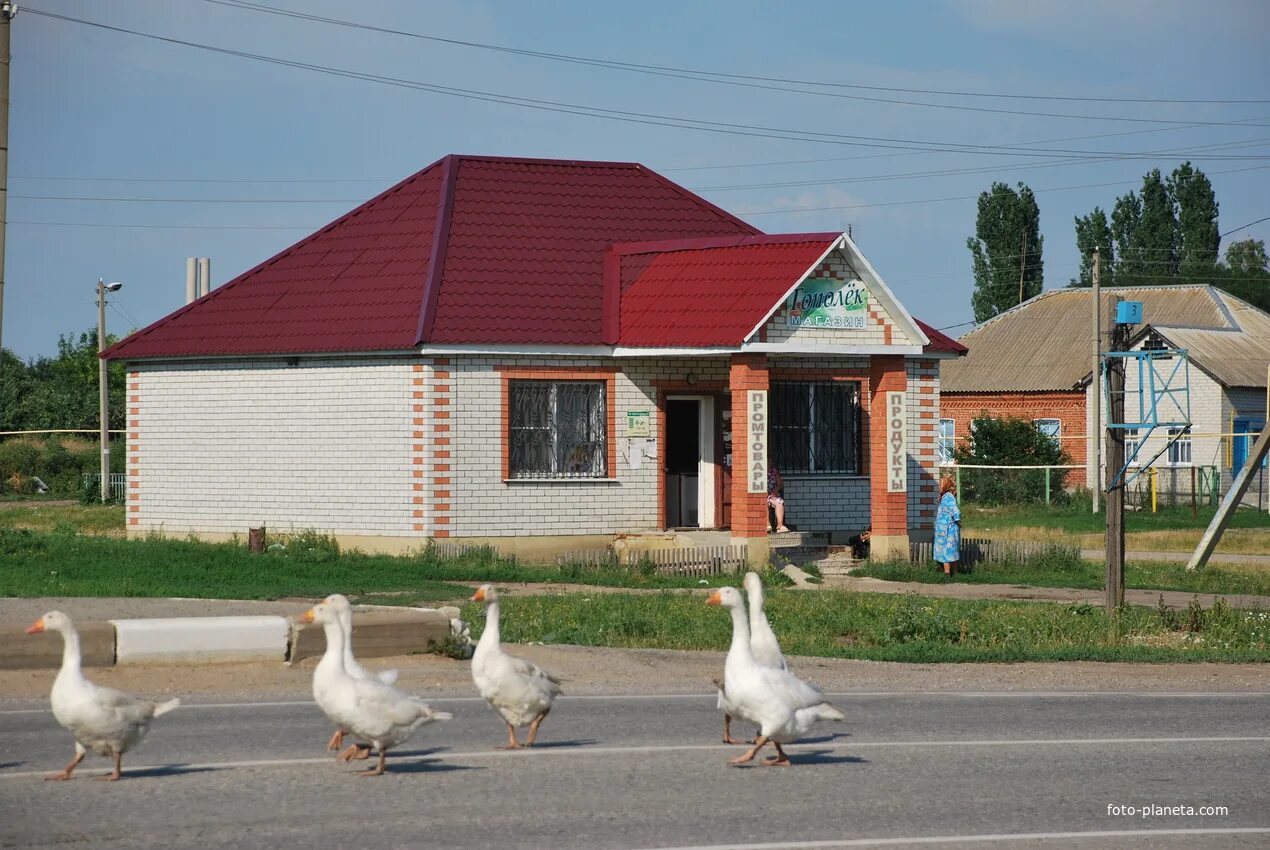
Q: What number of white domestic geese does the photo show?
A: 6